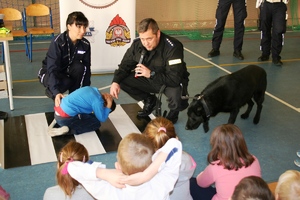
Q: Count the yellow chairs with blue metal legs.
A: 2